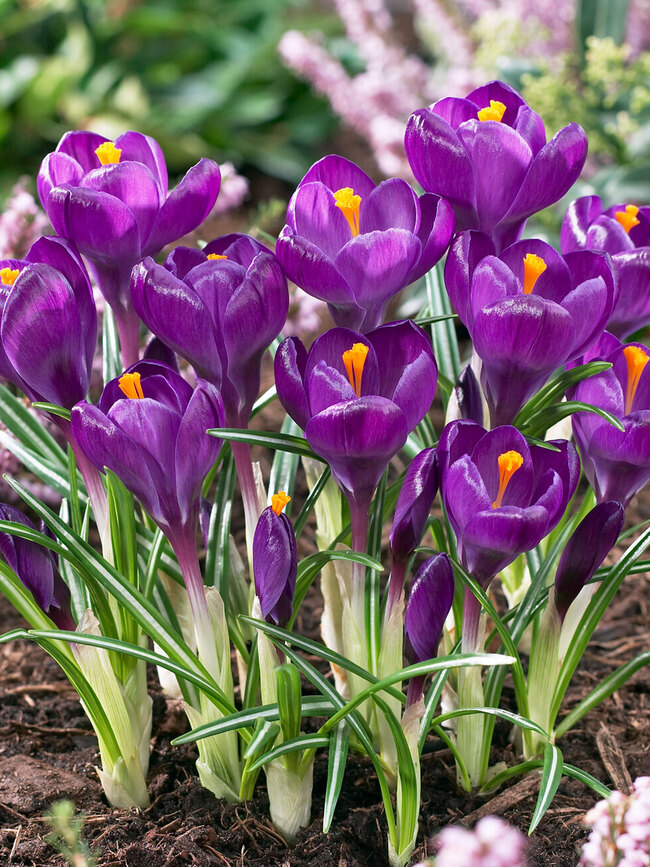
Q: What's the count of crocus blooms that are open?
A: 11